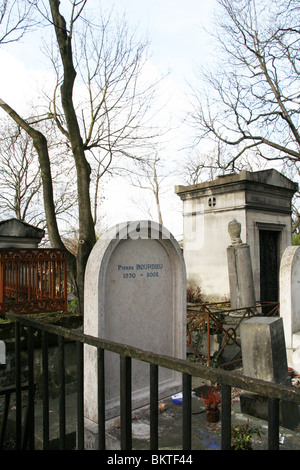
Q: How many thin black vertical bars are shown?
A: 11